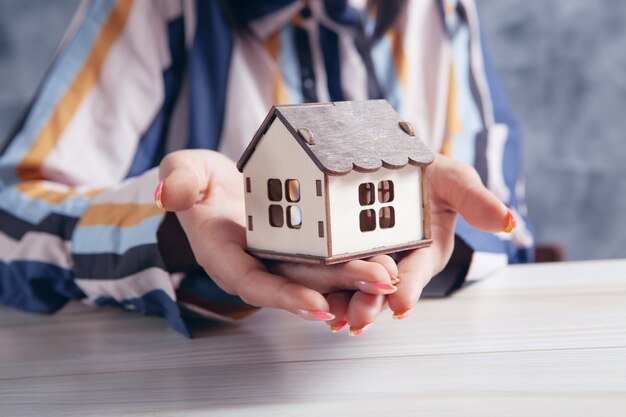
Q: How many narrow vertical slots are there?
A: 4